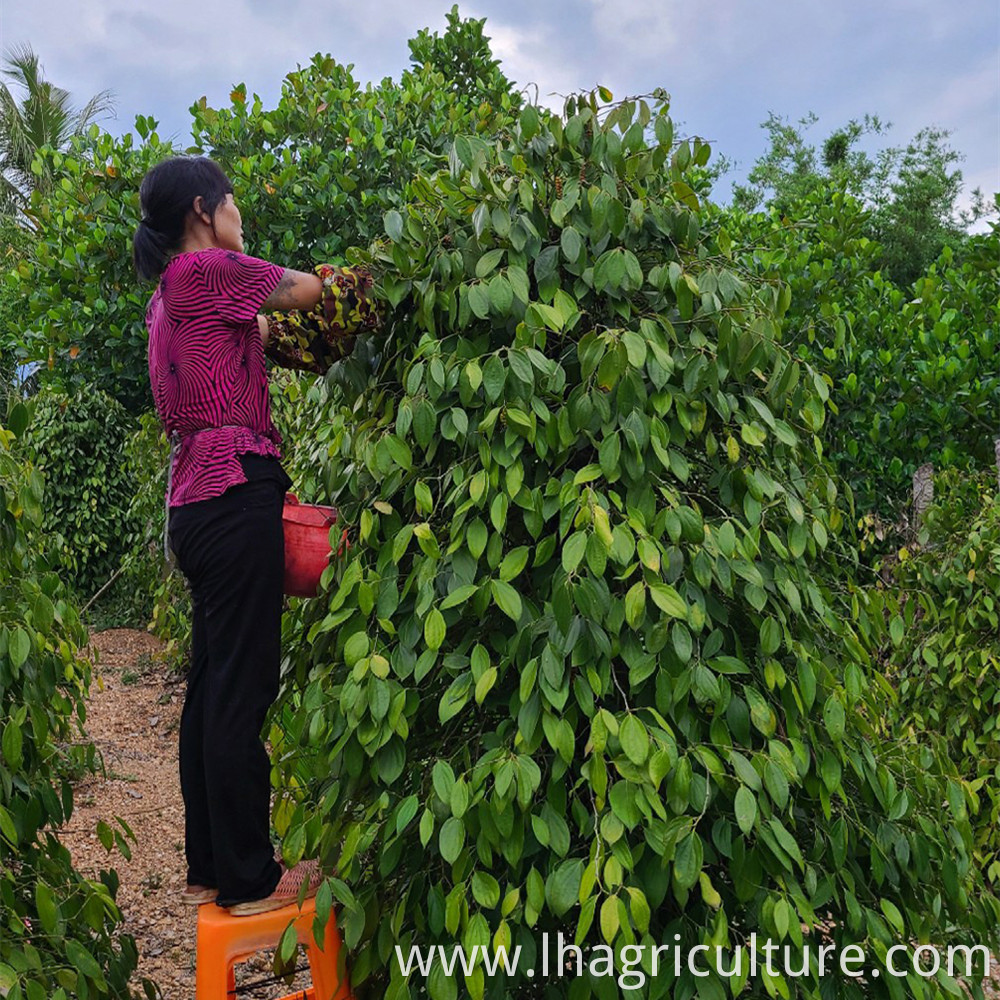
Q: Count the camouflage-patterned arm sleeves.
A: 2